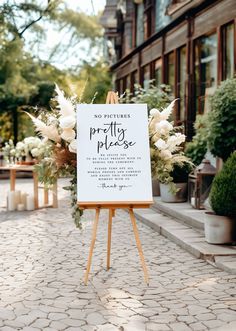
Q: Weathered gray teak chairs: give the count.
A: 0